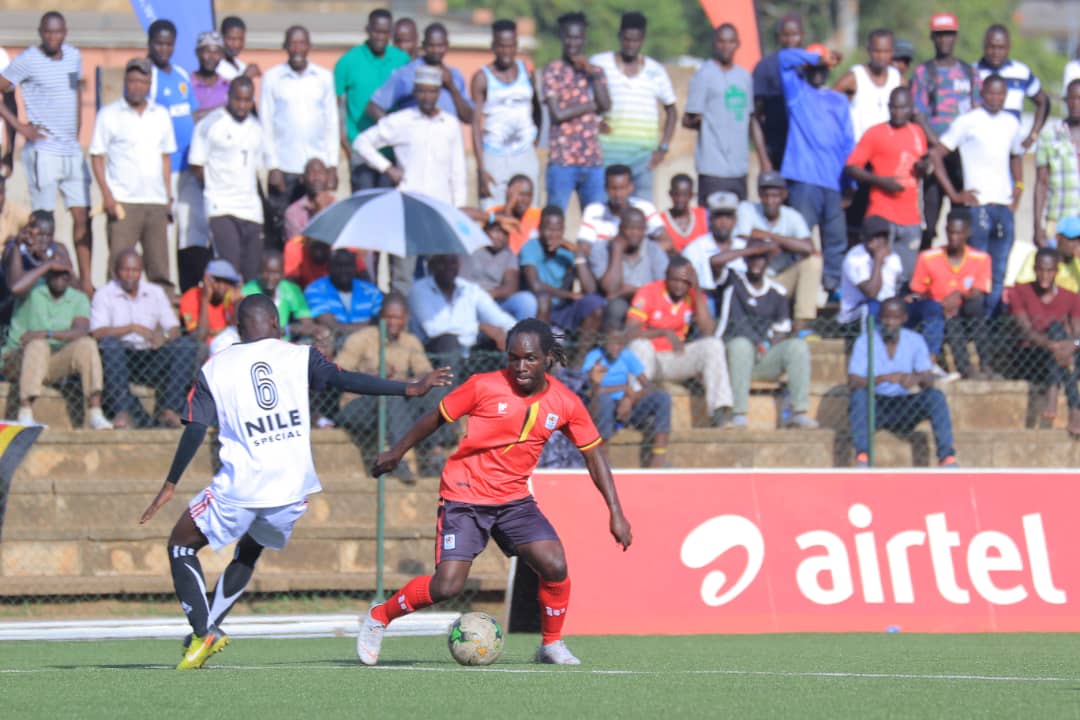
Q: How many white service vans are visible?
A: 0